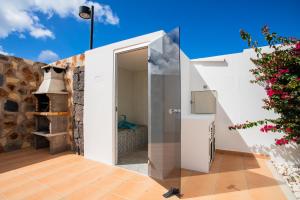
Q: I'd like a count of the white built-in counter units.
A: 1